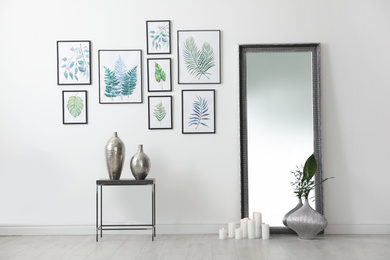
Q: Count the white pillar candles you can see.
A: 7